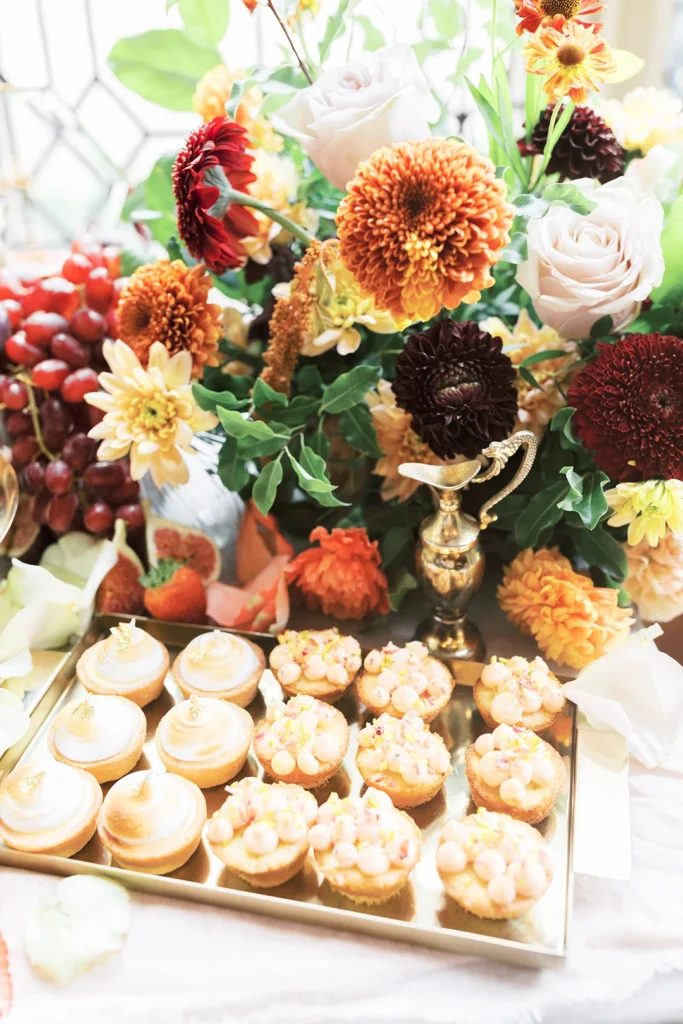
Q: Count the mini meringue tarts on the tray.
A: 6